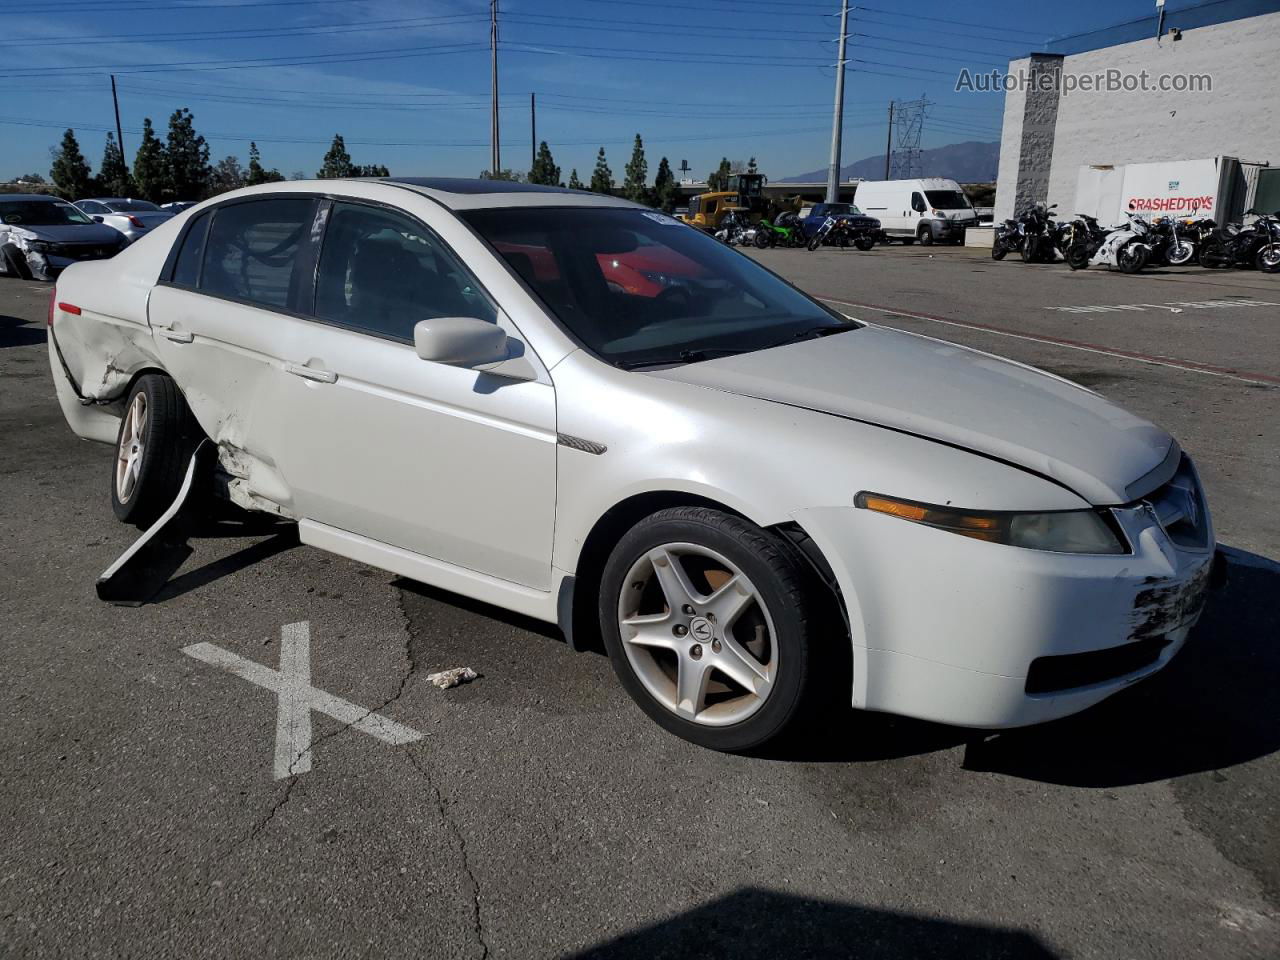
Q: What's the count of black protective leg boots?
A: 0